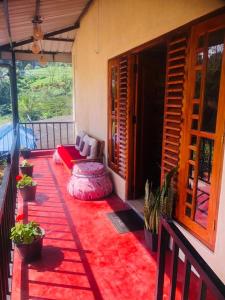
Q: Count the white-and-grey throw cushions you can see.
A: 3